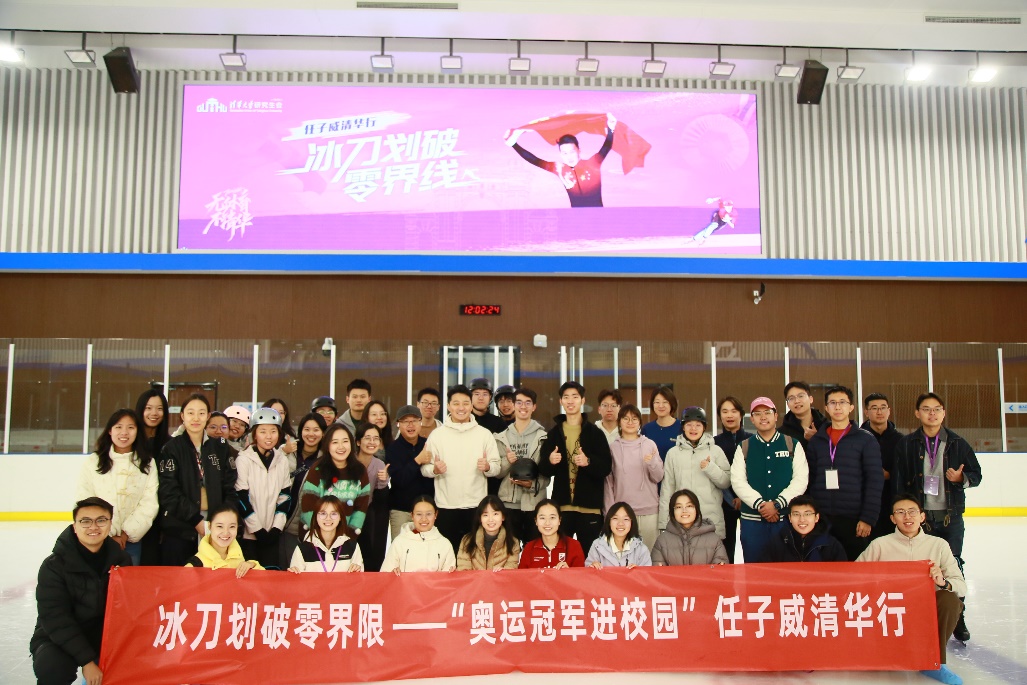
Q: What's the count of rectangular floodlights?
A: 13